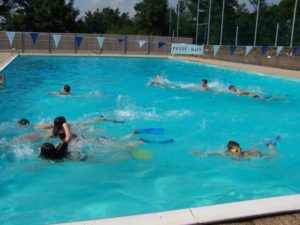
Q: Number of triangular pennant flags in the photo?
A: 14